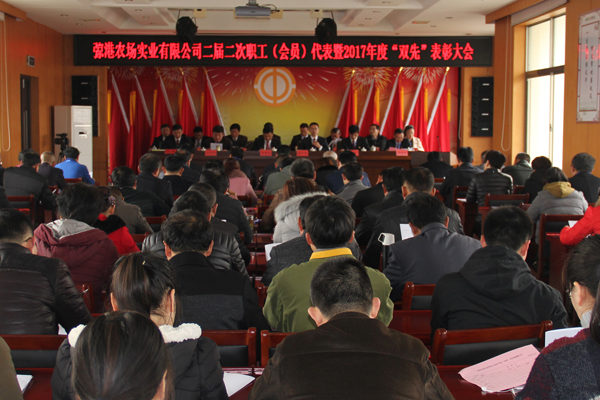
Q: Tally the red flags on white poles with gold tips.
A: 10